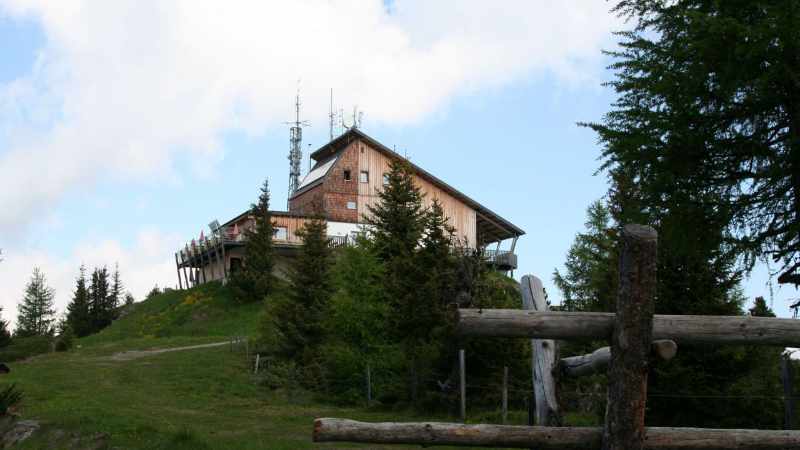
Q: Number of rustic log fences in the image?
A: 1